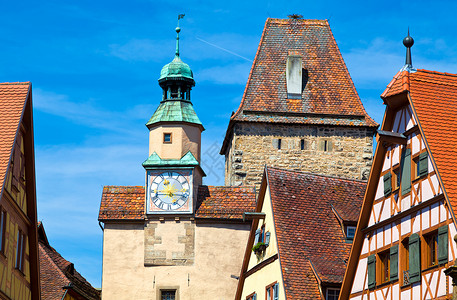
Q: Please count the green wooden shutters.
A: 7